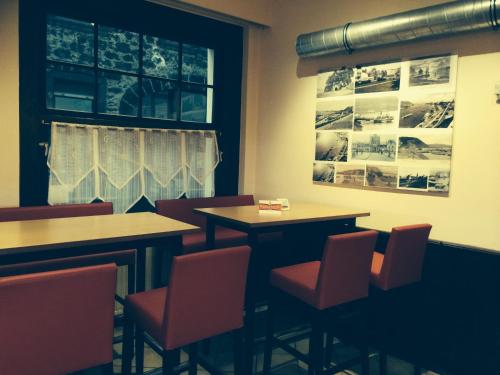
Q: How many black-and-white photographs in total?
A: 14